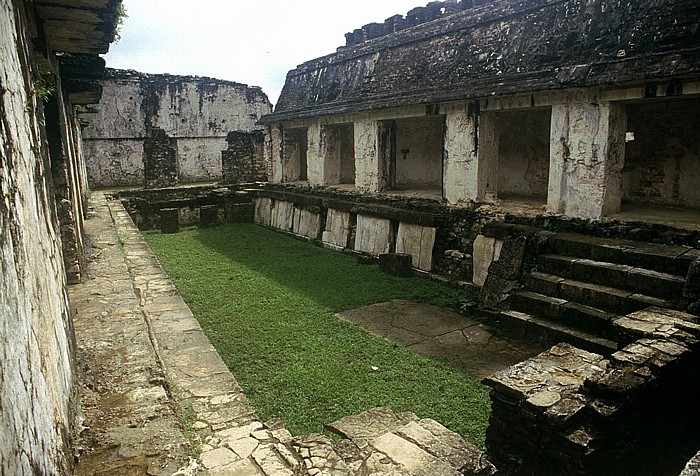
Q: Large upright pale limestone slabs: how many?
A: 7